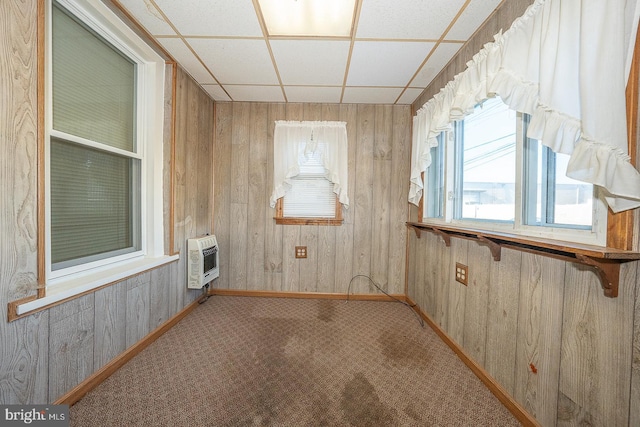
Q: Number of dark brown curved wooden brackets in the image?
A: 4